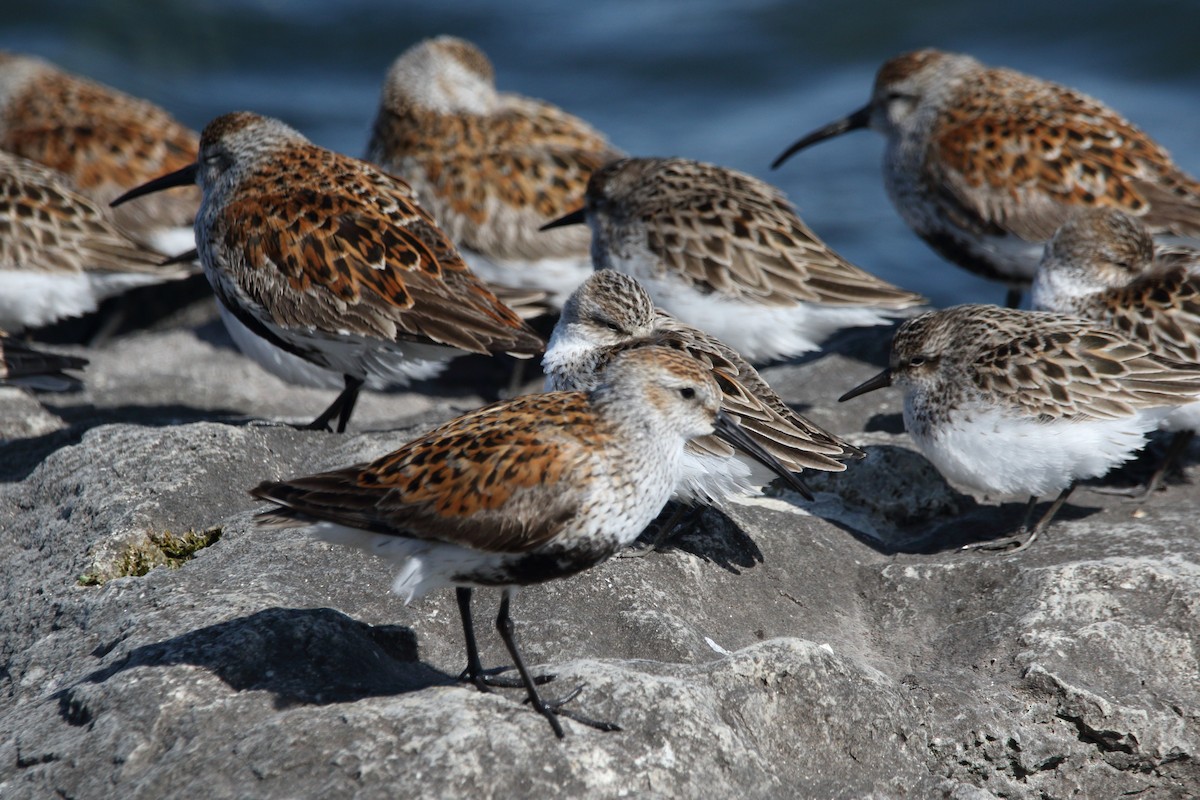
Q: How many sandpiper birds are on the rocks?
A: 11